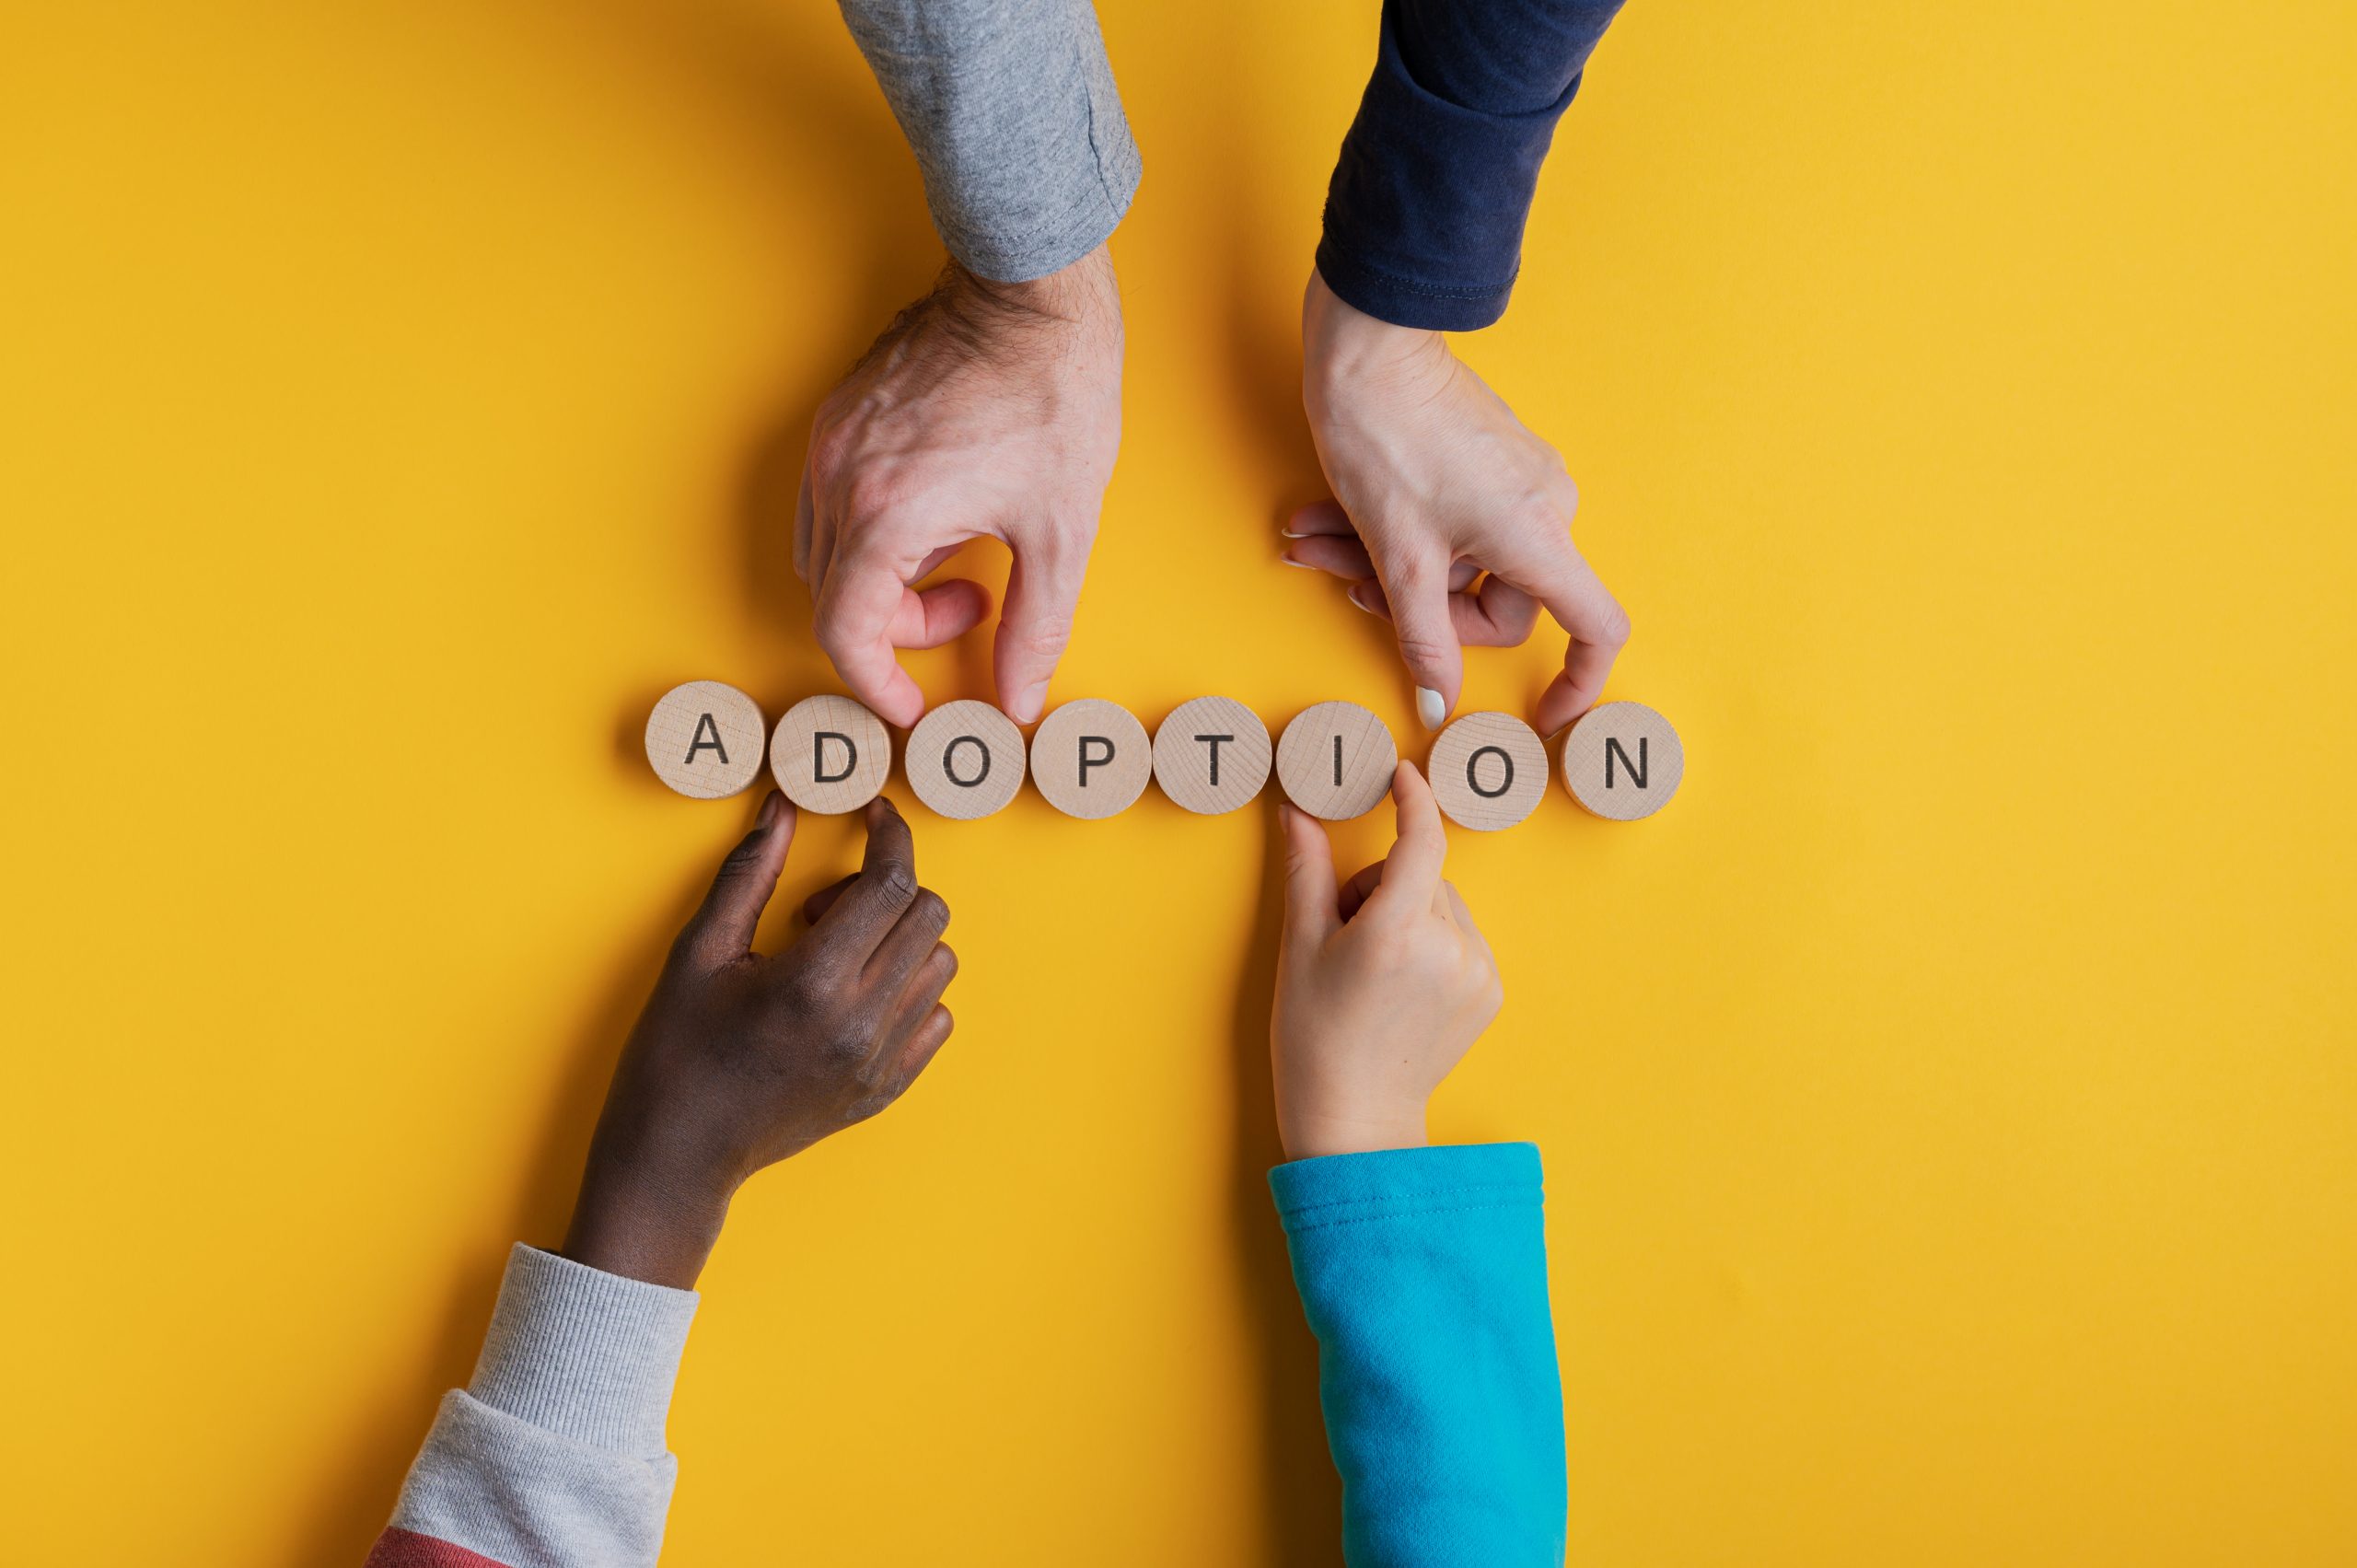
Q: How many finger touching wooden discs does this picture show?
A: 8